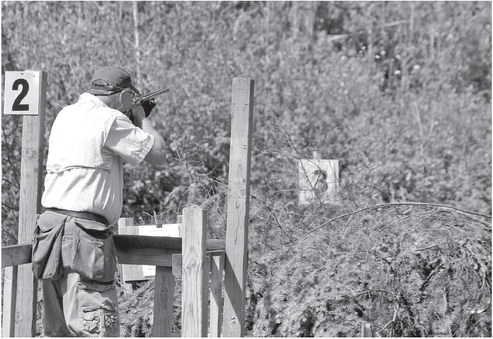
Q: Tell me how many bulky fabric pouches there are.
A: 2